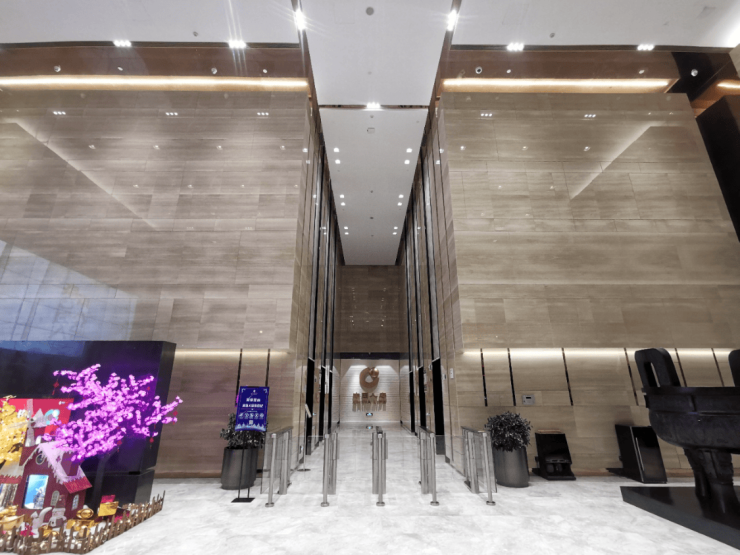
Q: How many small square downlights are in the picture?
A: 12